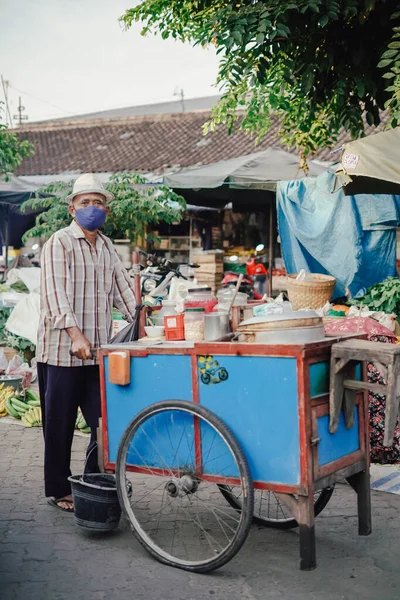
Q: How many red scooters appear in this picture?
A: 1